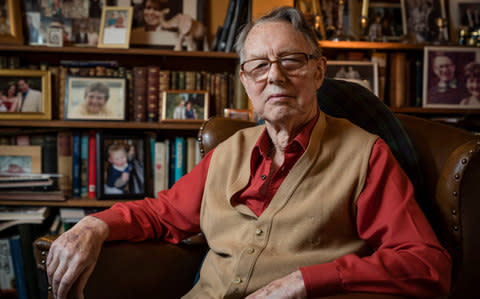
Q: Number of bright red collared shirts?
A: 1